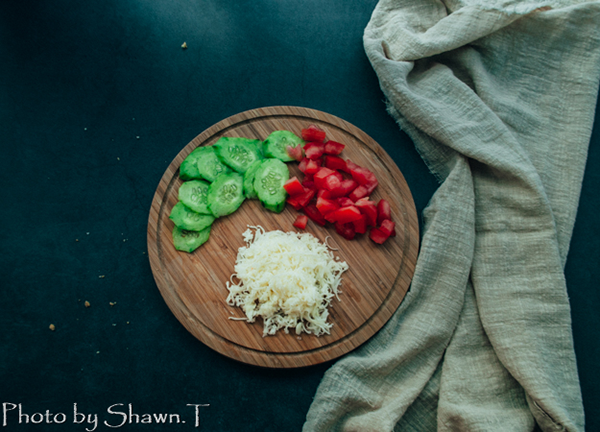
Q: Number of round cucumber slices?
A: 10